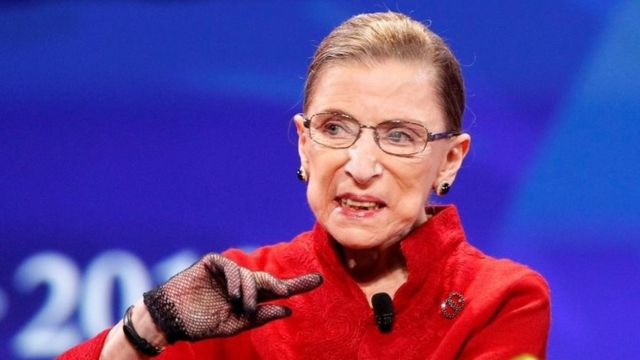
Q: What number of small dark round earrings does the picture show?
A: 2